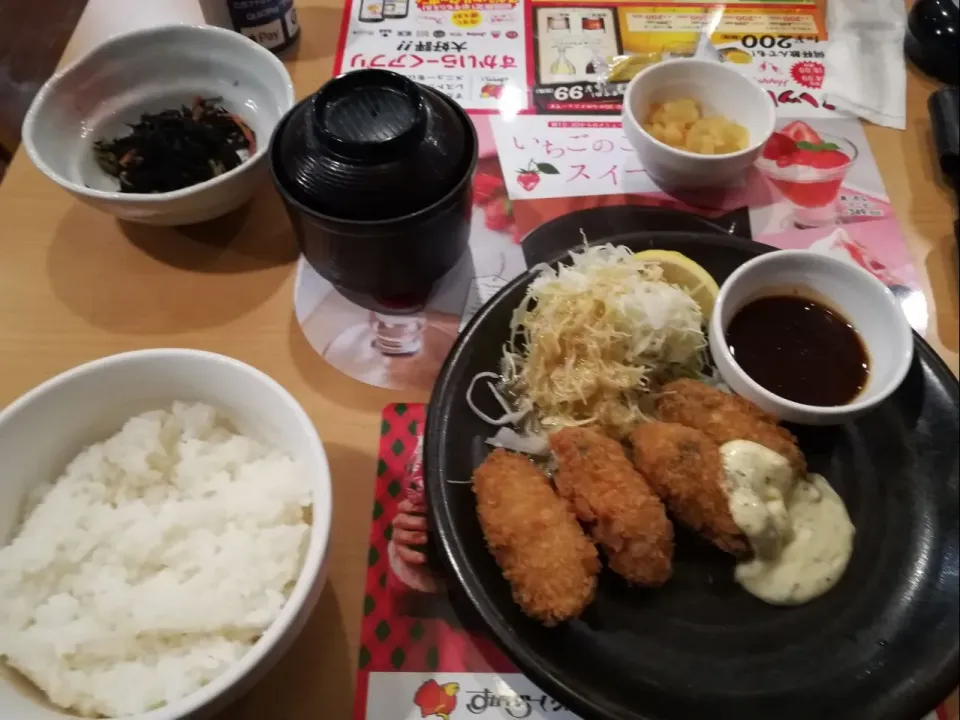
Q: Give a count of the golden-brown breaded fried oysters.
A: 4